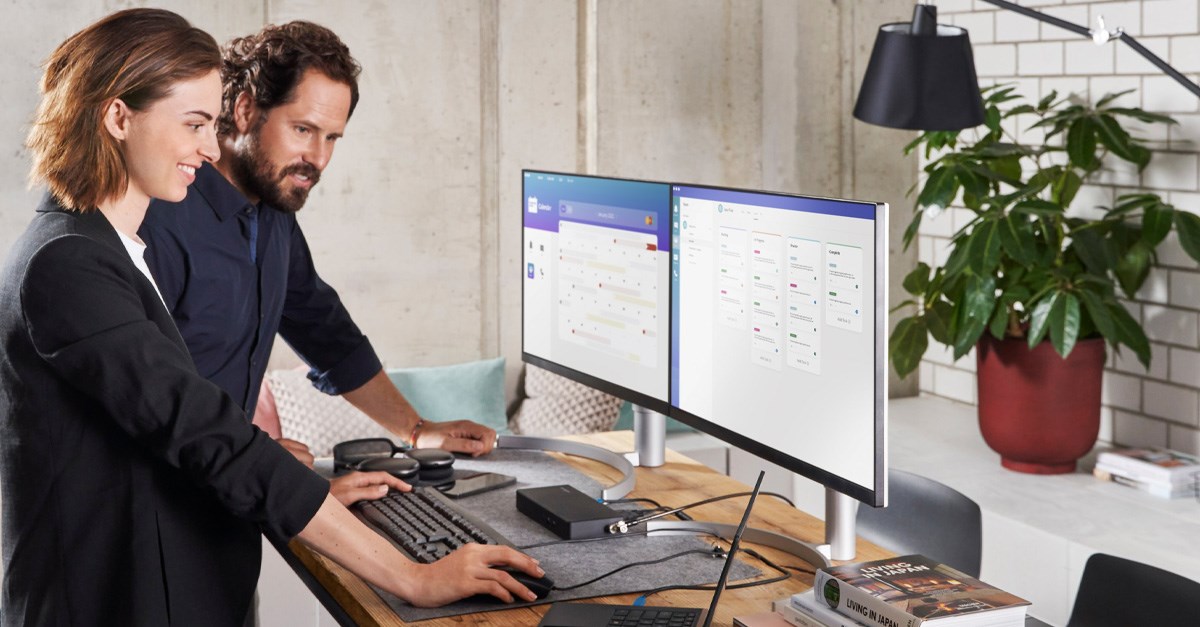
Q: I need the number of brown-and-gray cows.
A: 0